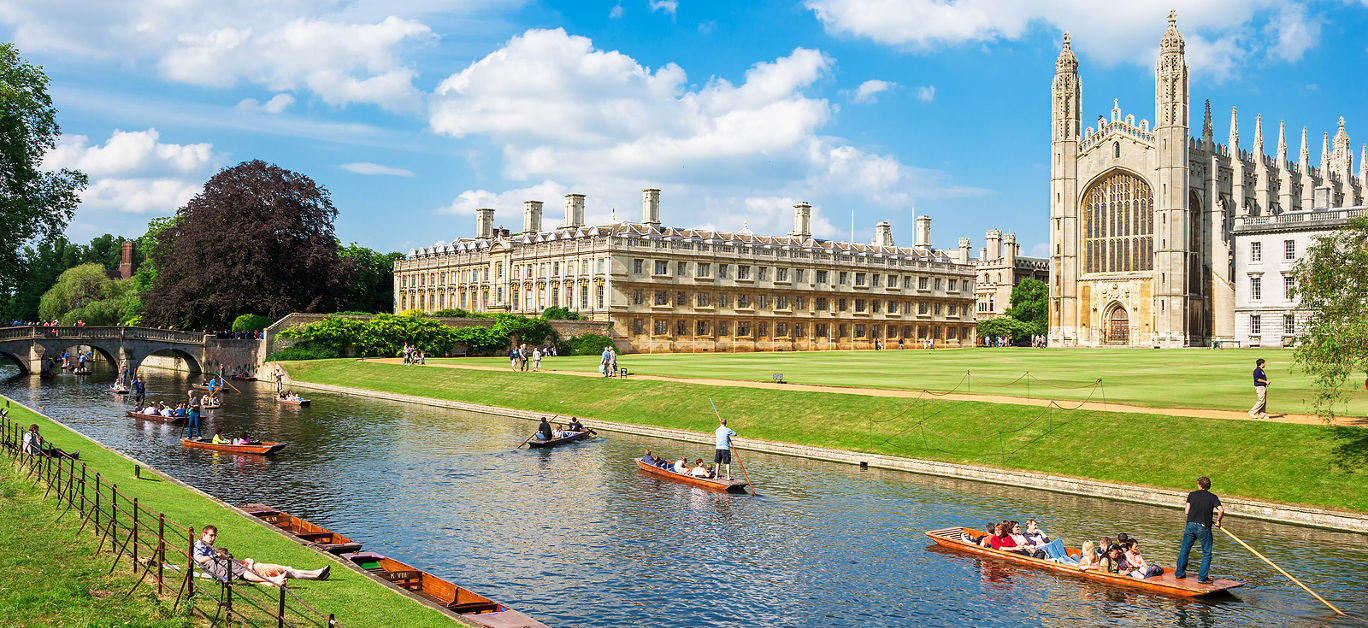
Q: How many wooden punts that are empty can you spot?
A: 2